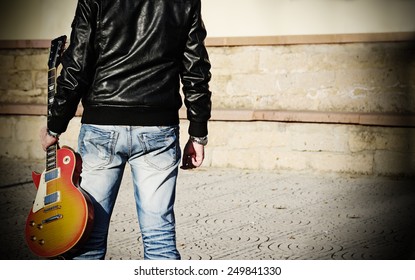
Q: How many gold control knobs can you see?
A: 4